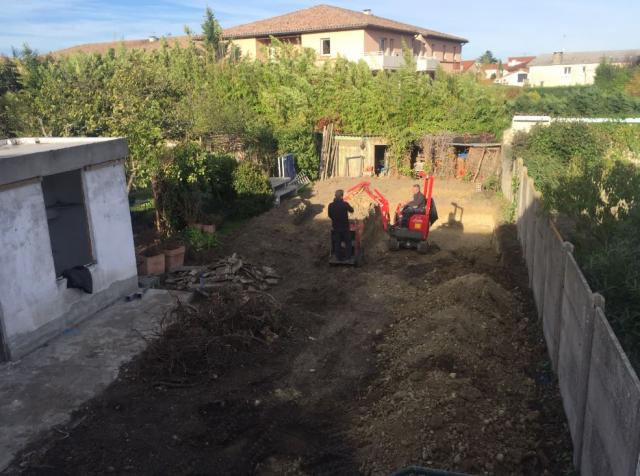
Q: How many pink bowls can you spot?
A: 0